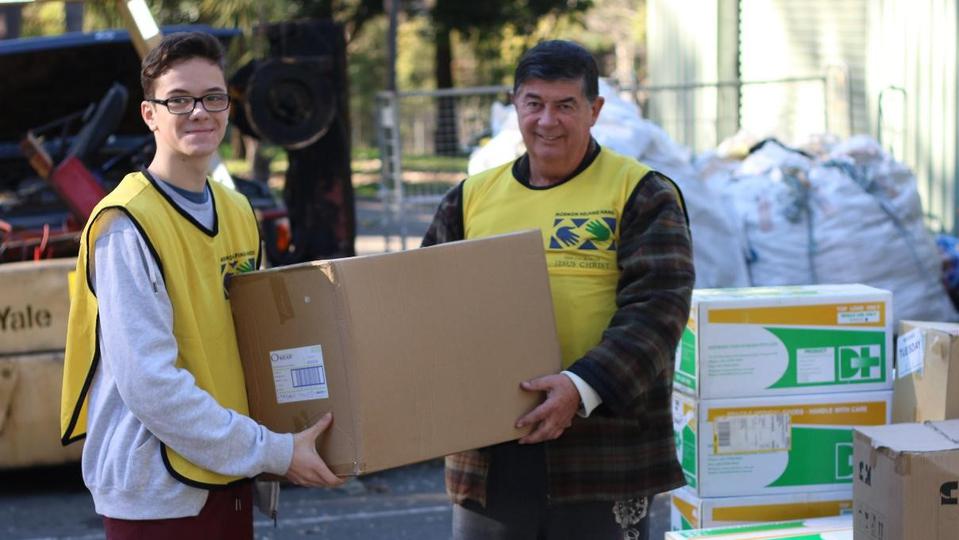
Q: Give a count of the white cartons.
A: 4